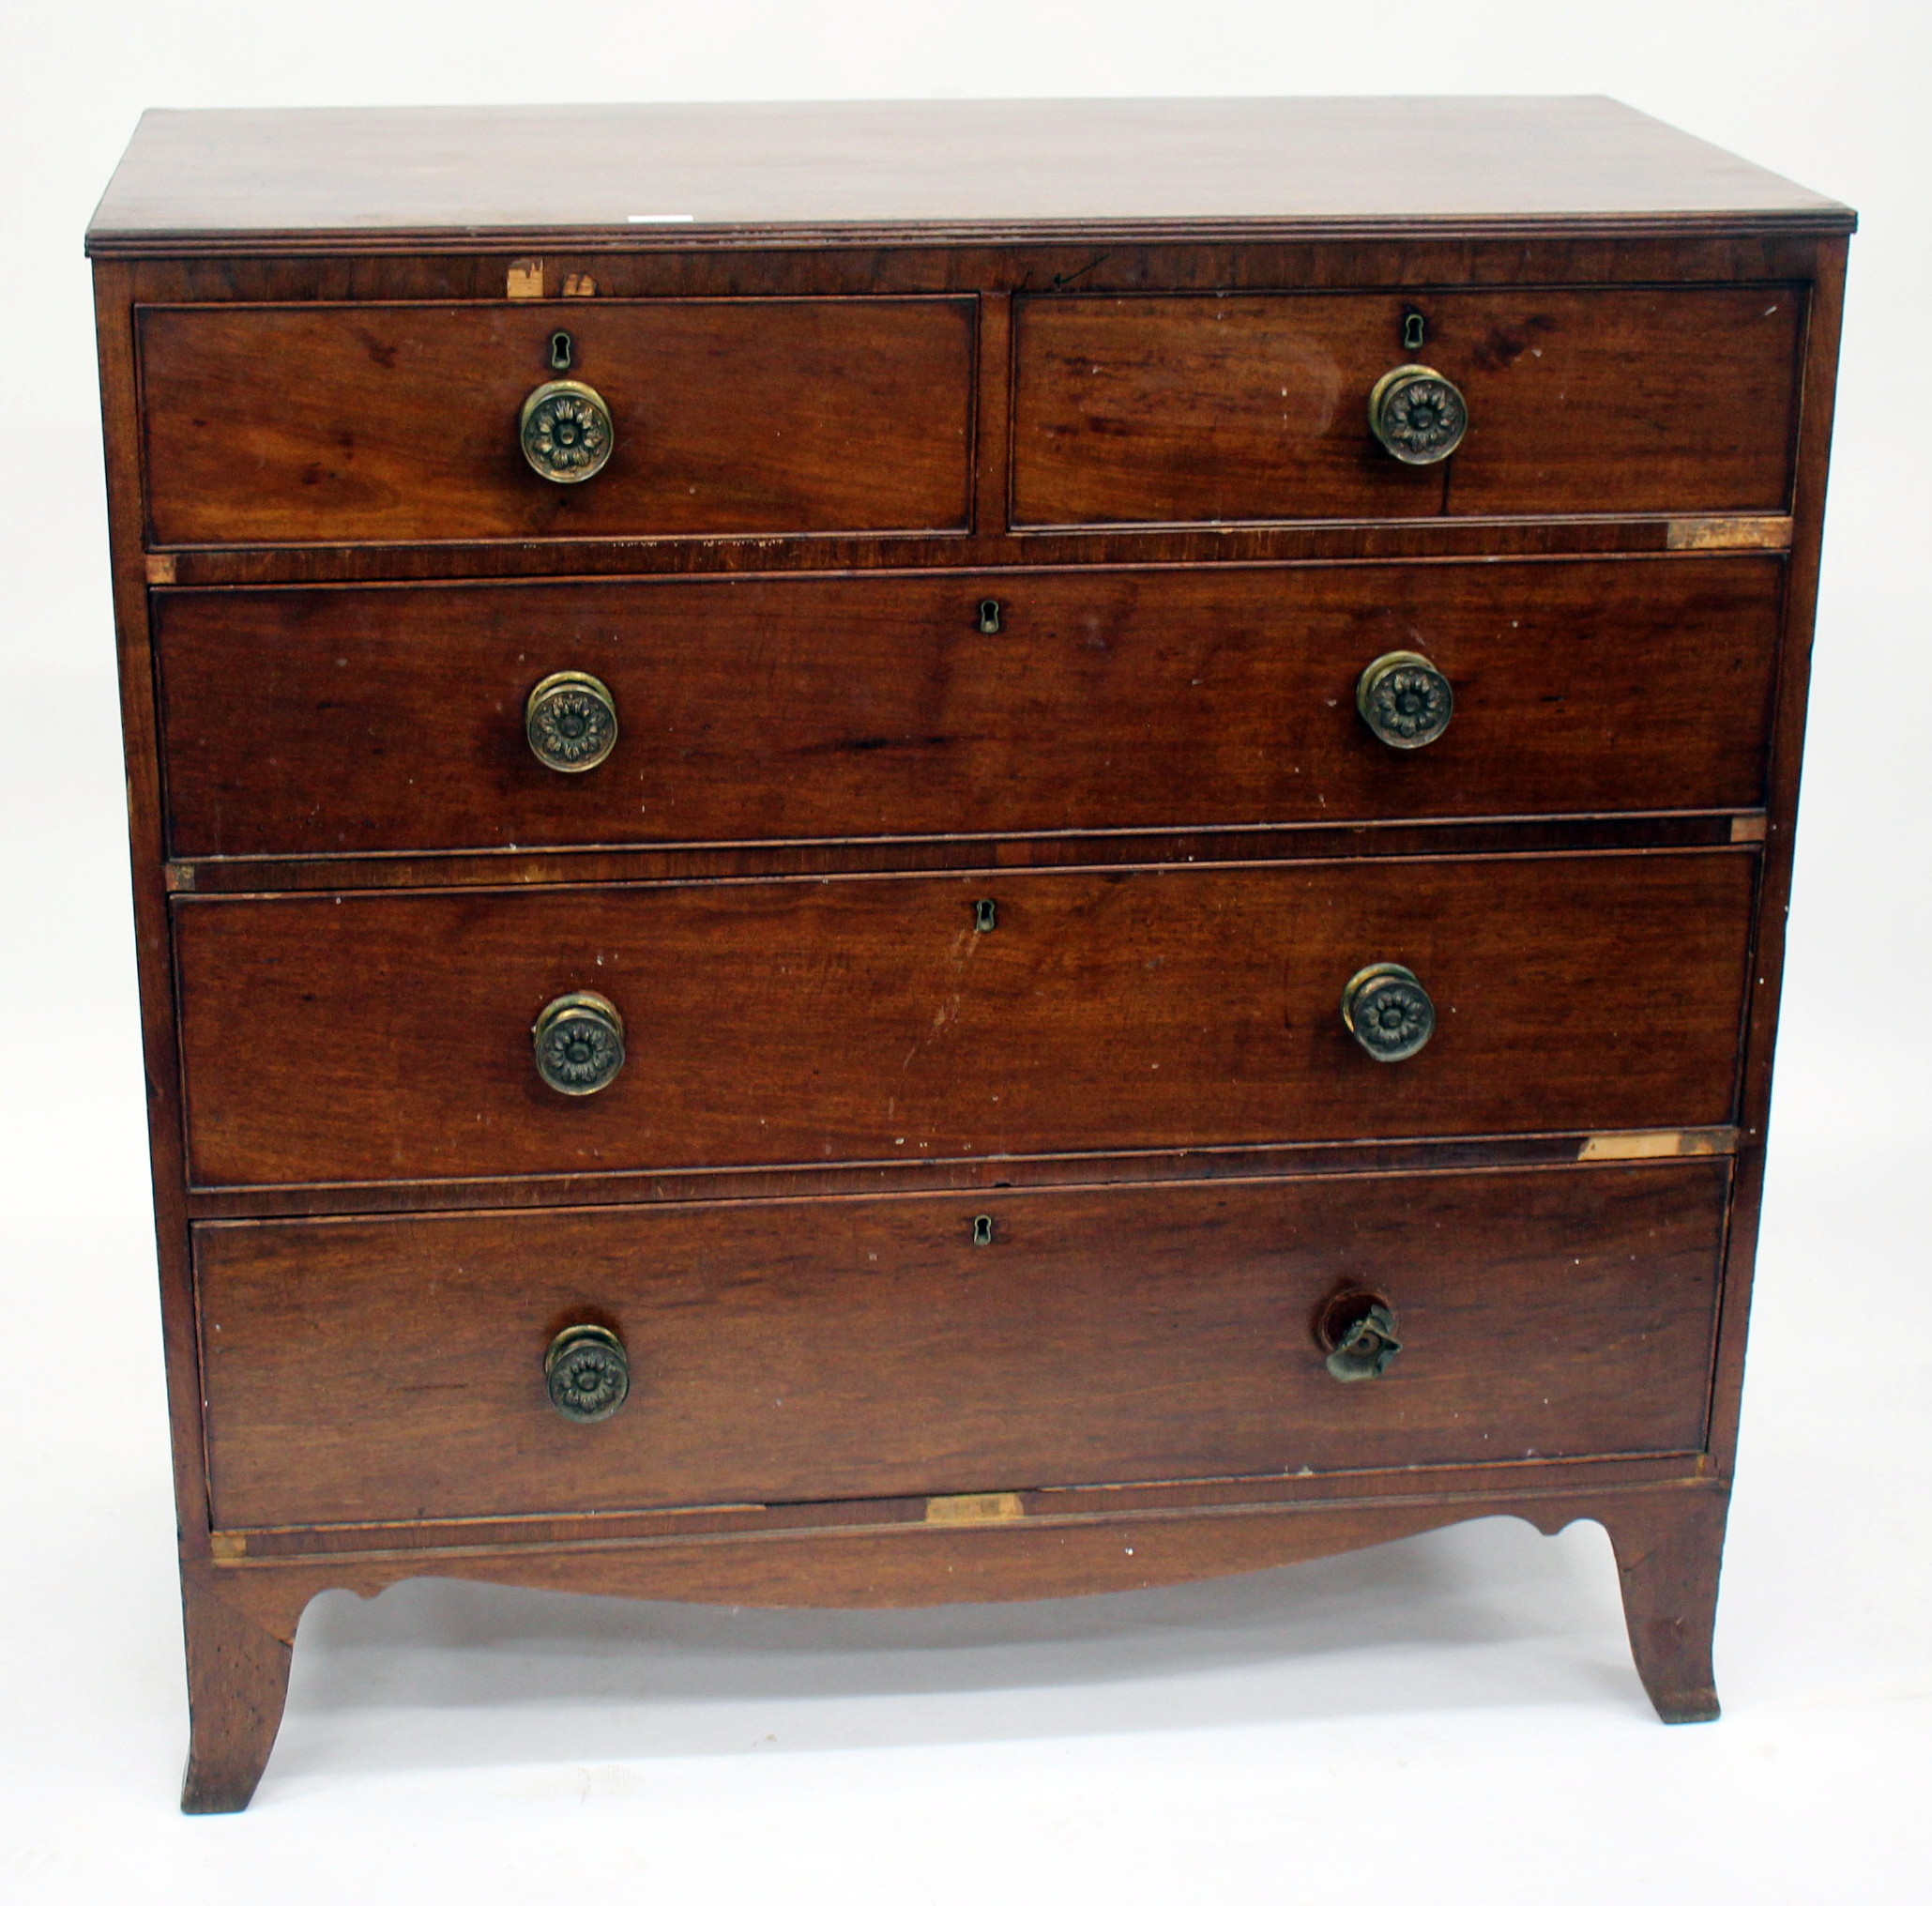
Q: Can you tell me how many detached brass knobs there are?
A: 1